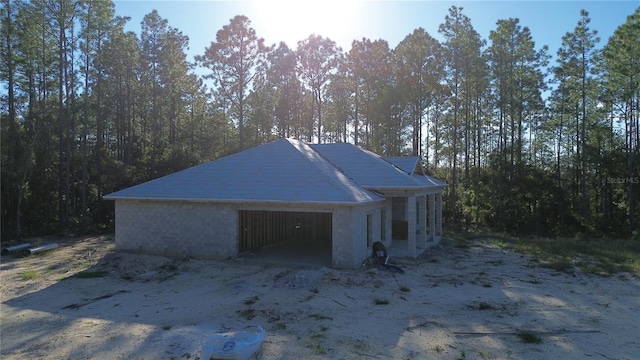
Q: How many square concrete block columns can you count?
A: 4